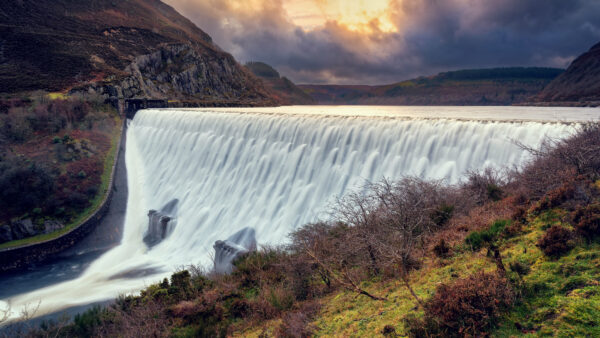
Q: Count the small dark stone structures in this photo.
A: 2